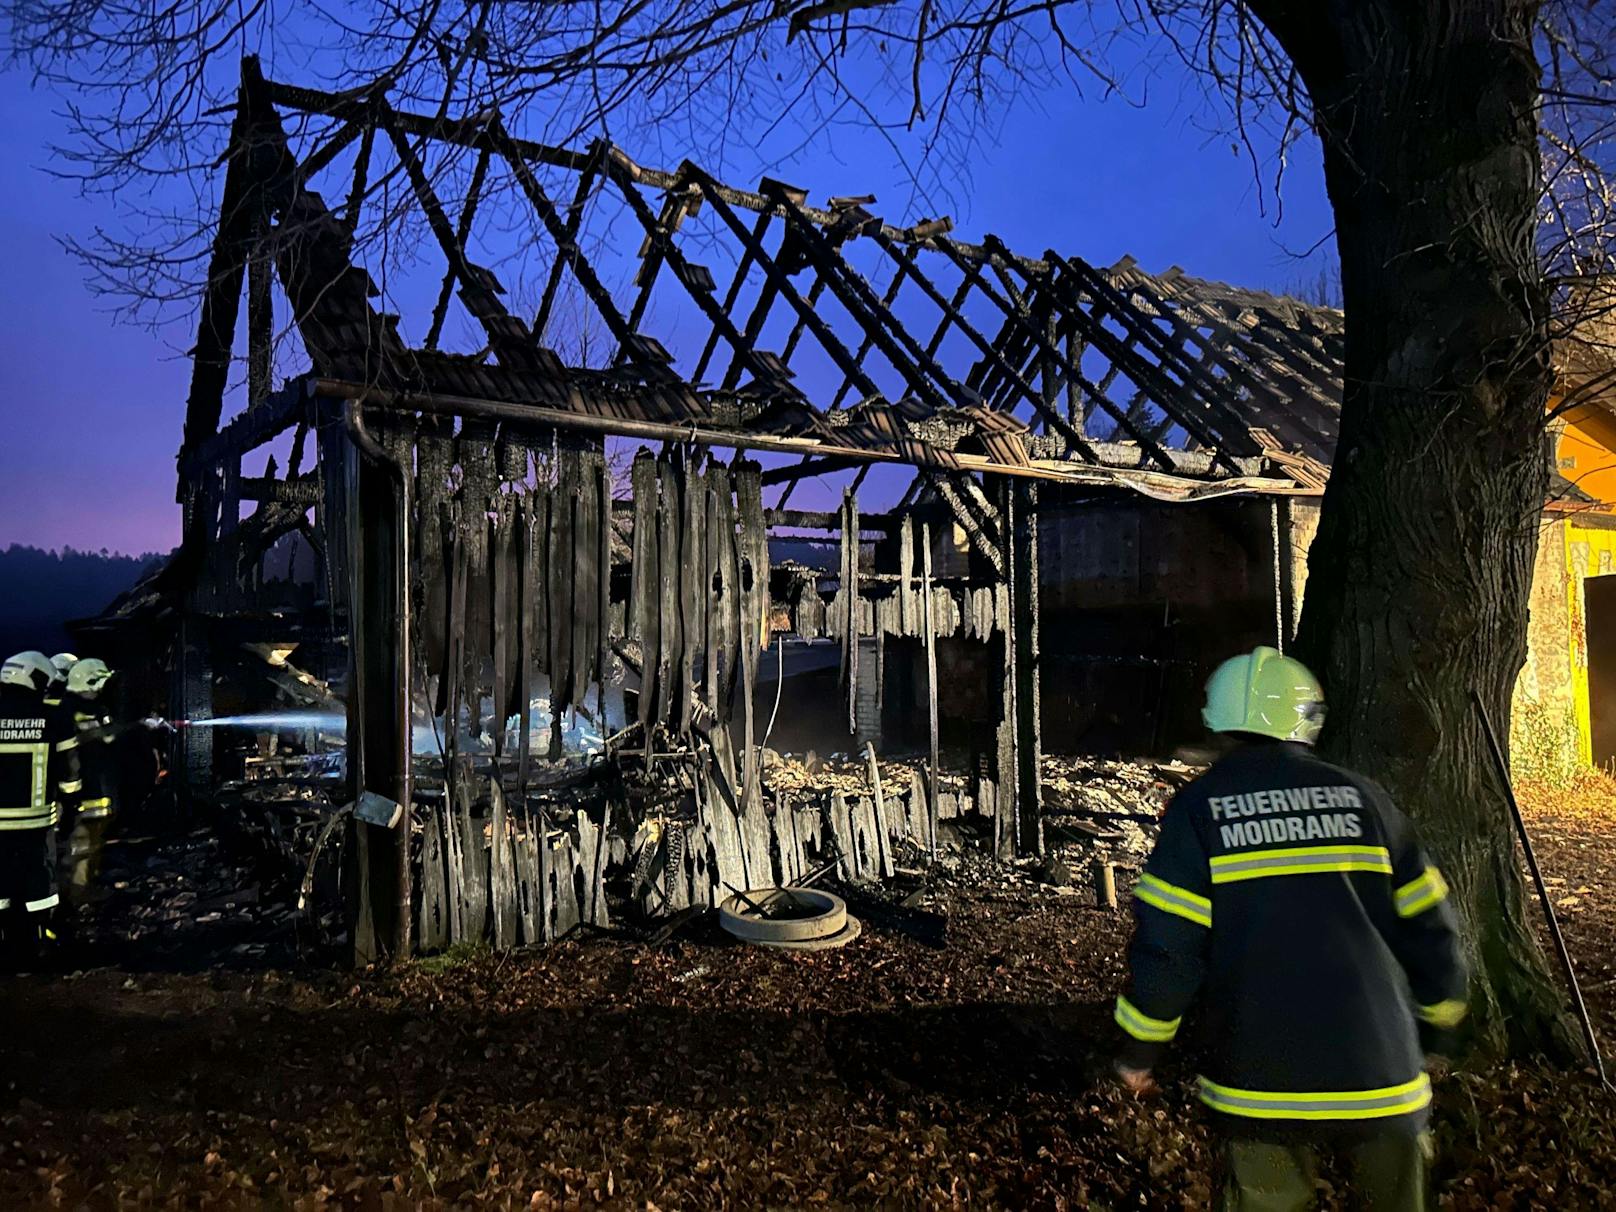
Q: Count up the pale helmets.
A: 4